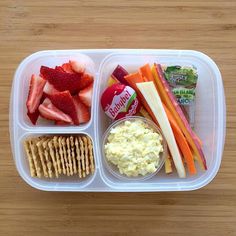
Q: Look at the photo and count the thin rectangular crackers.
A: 14